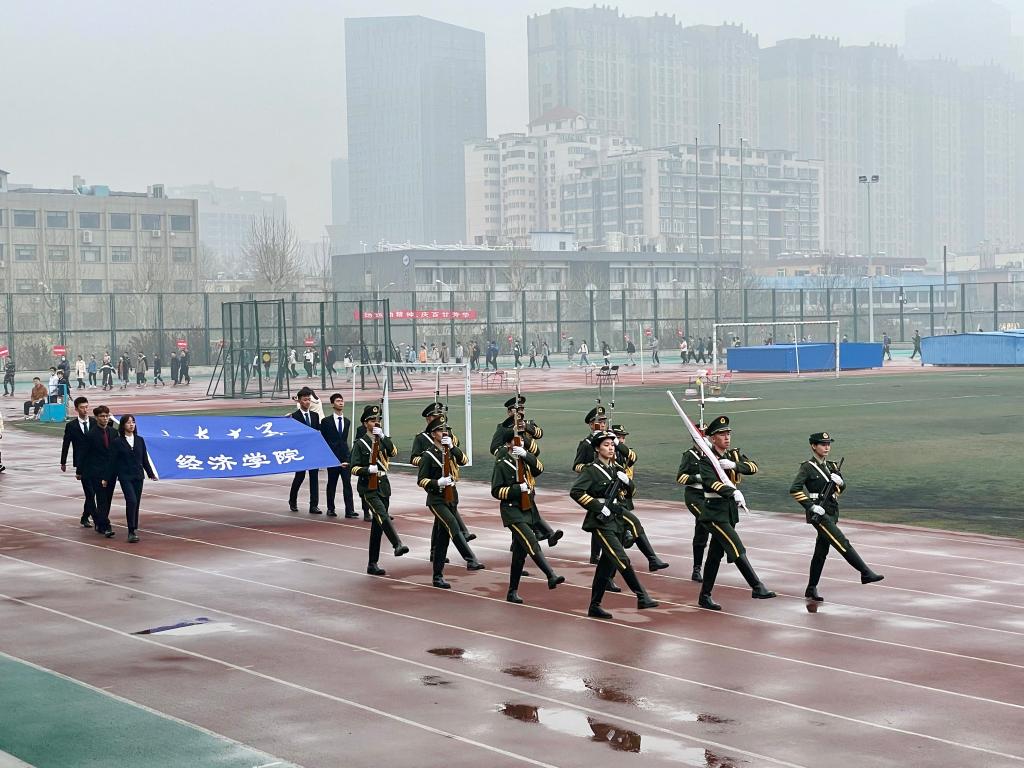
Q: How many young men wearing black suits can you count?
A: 4